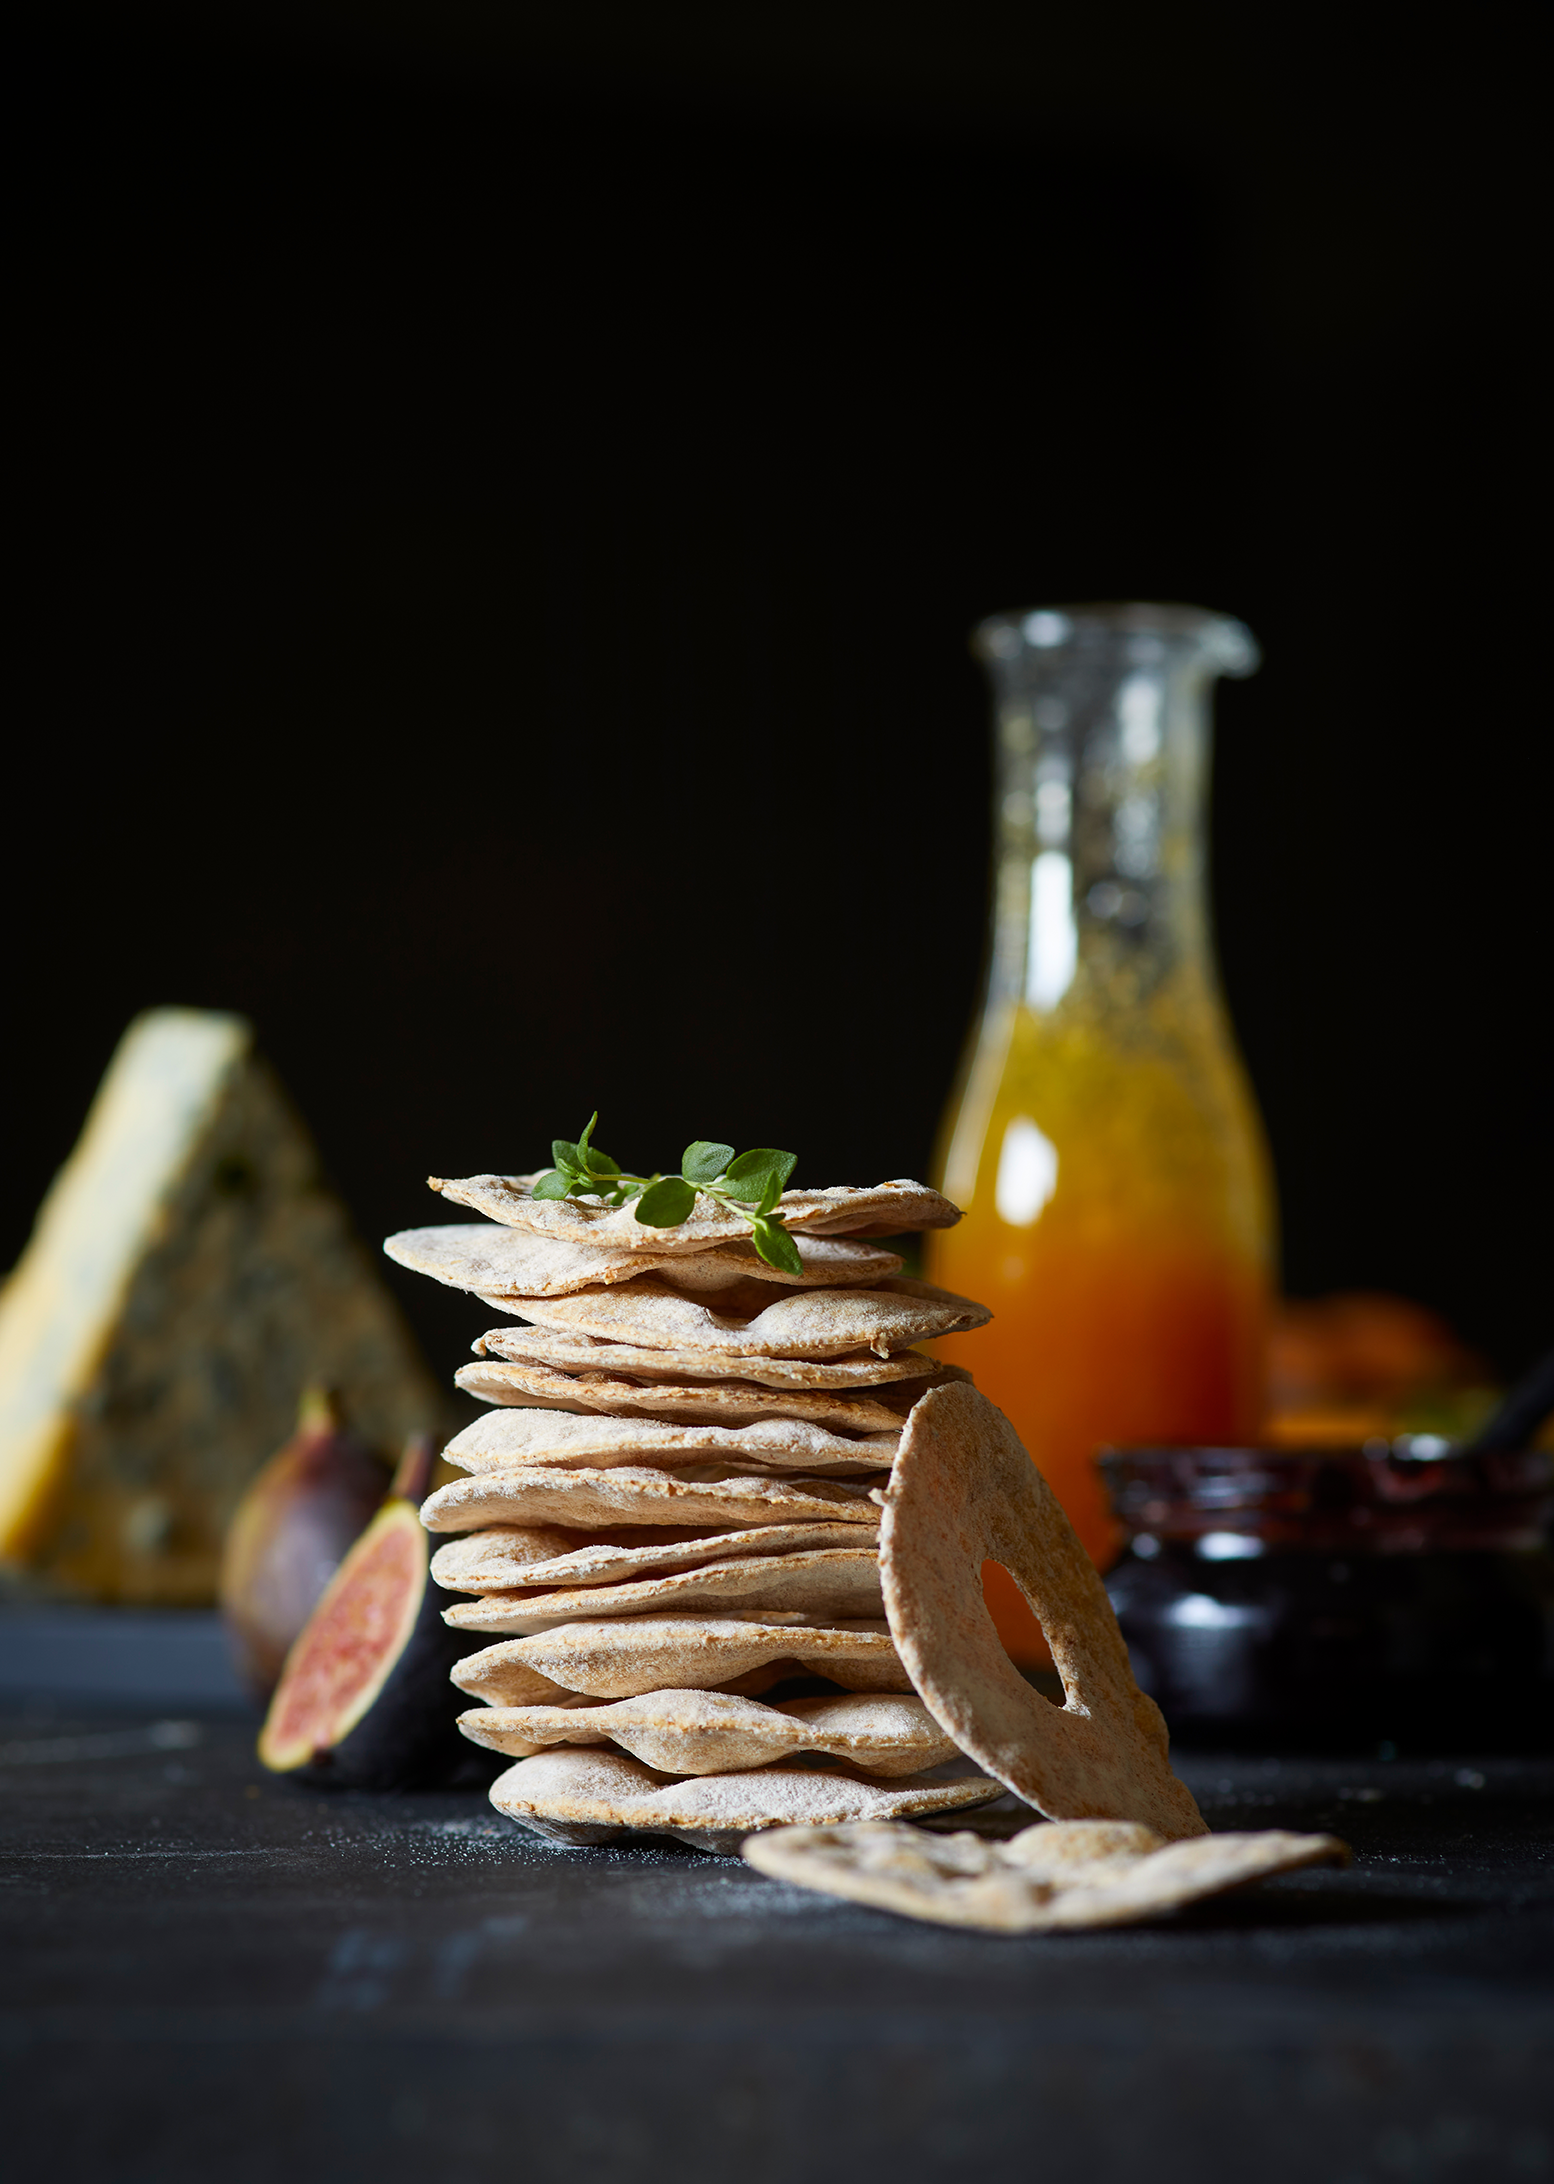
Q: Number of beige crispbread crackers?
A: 14